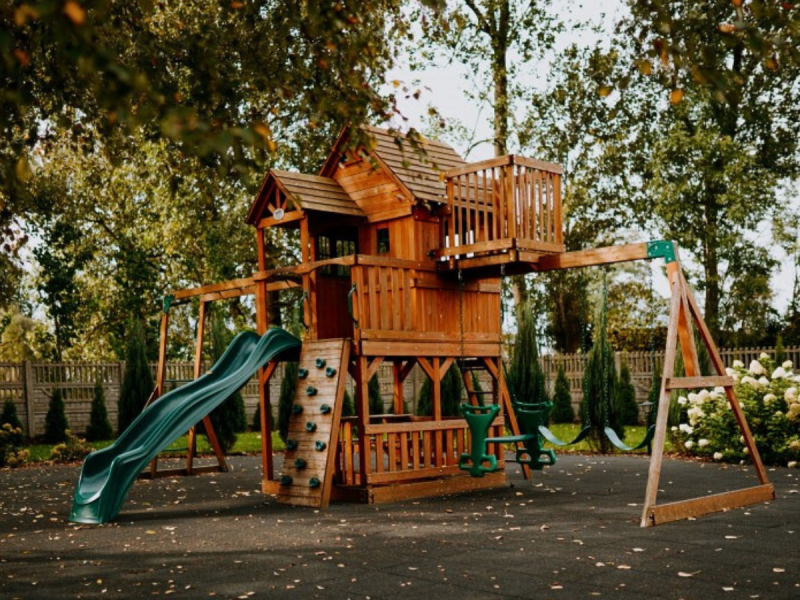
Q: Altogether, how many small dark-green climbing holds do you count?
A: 12